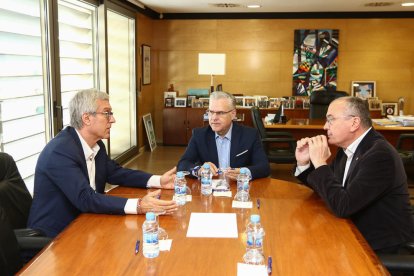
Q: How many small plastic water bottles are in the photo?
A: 5